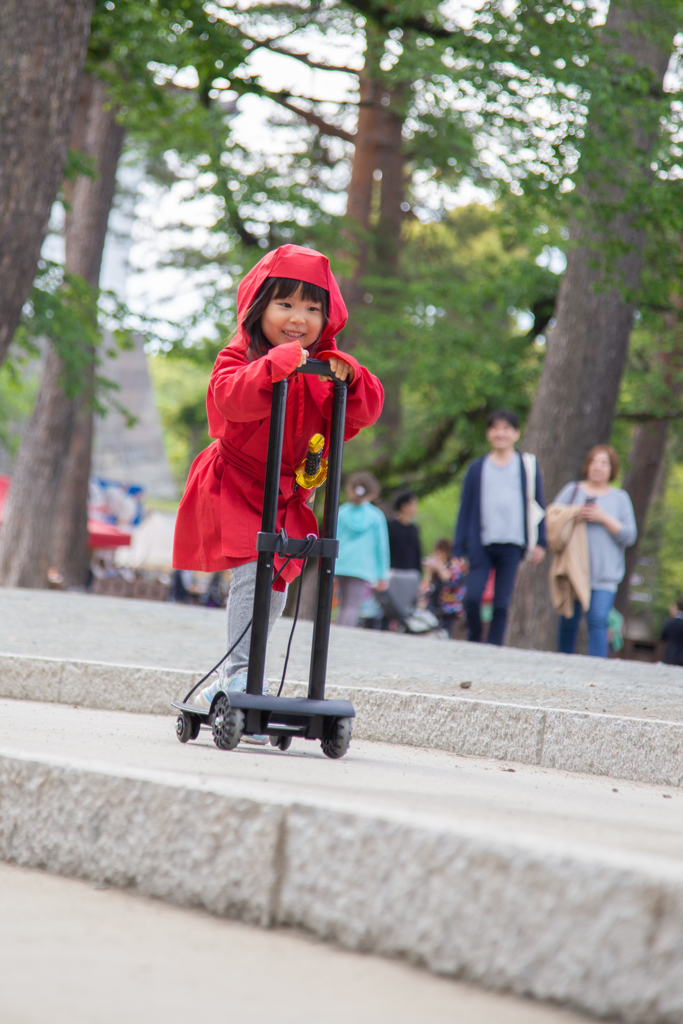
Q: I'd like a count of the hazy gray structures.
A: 1